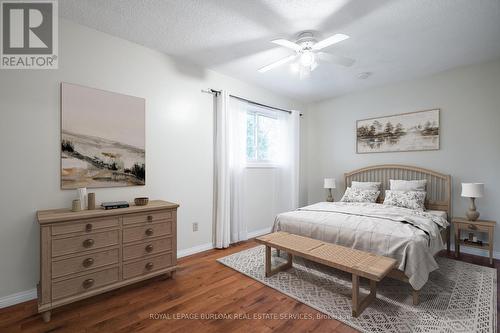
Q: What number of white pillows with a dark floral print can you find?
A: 2